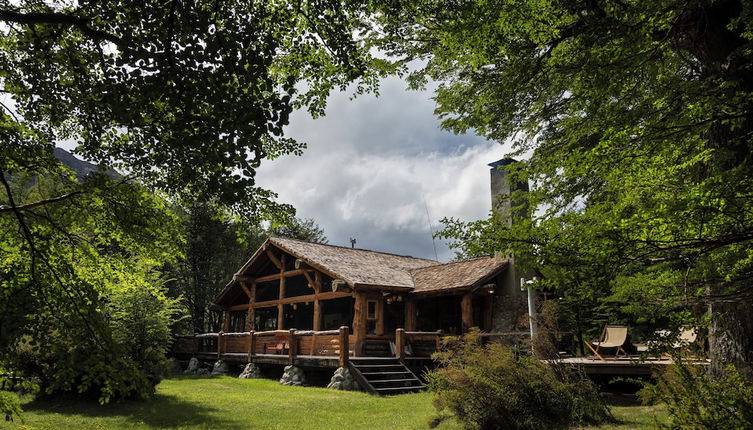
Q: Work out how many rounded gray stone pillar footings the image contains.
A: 5